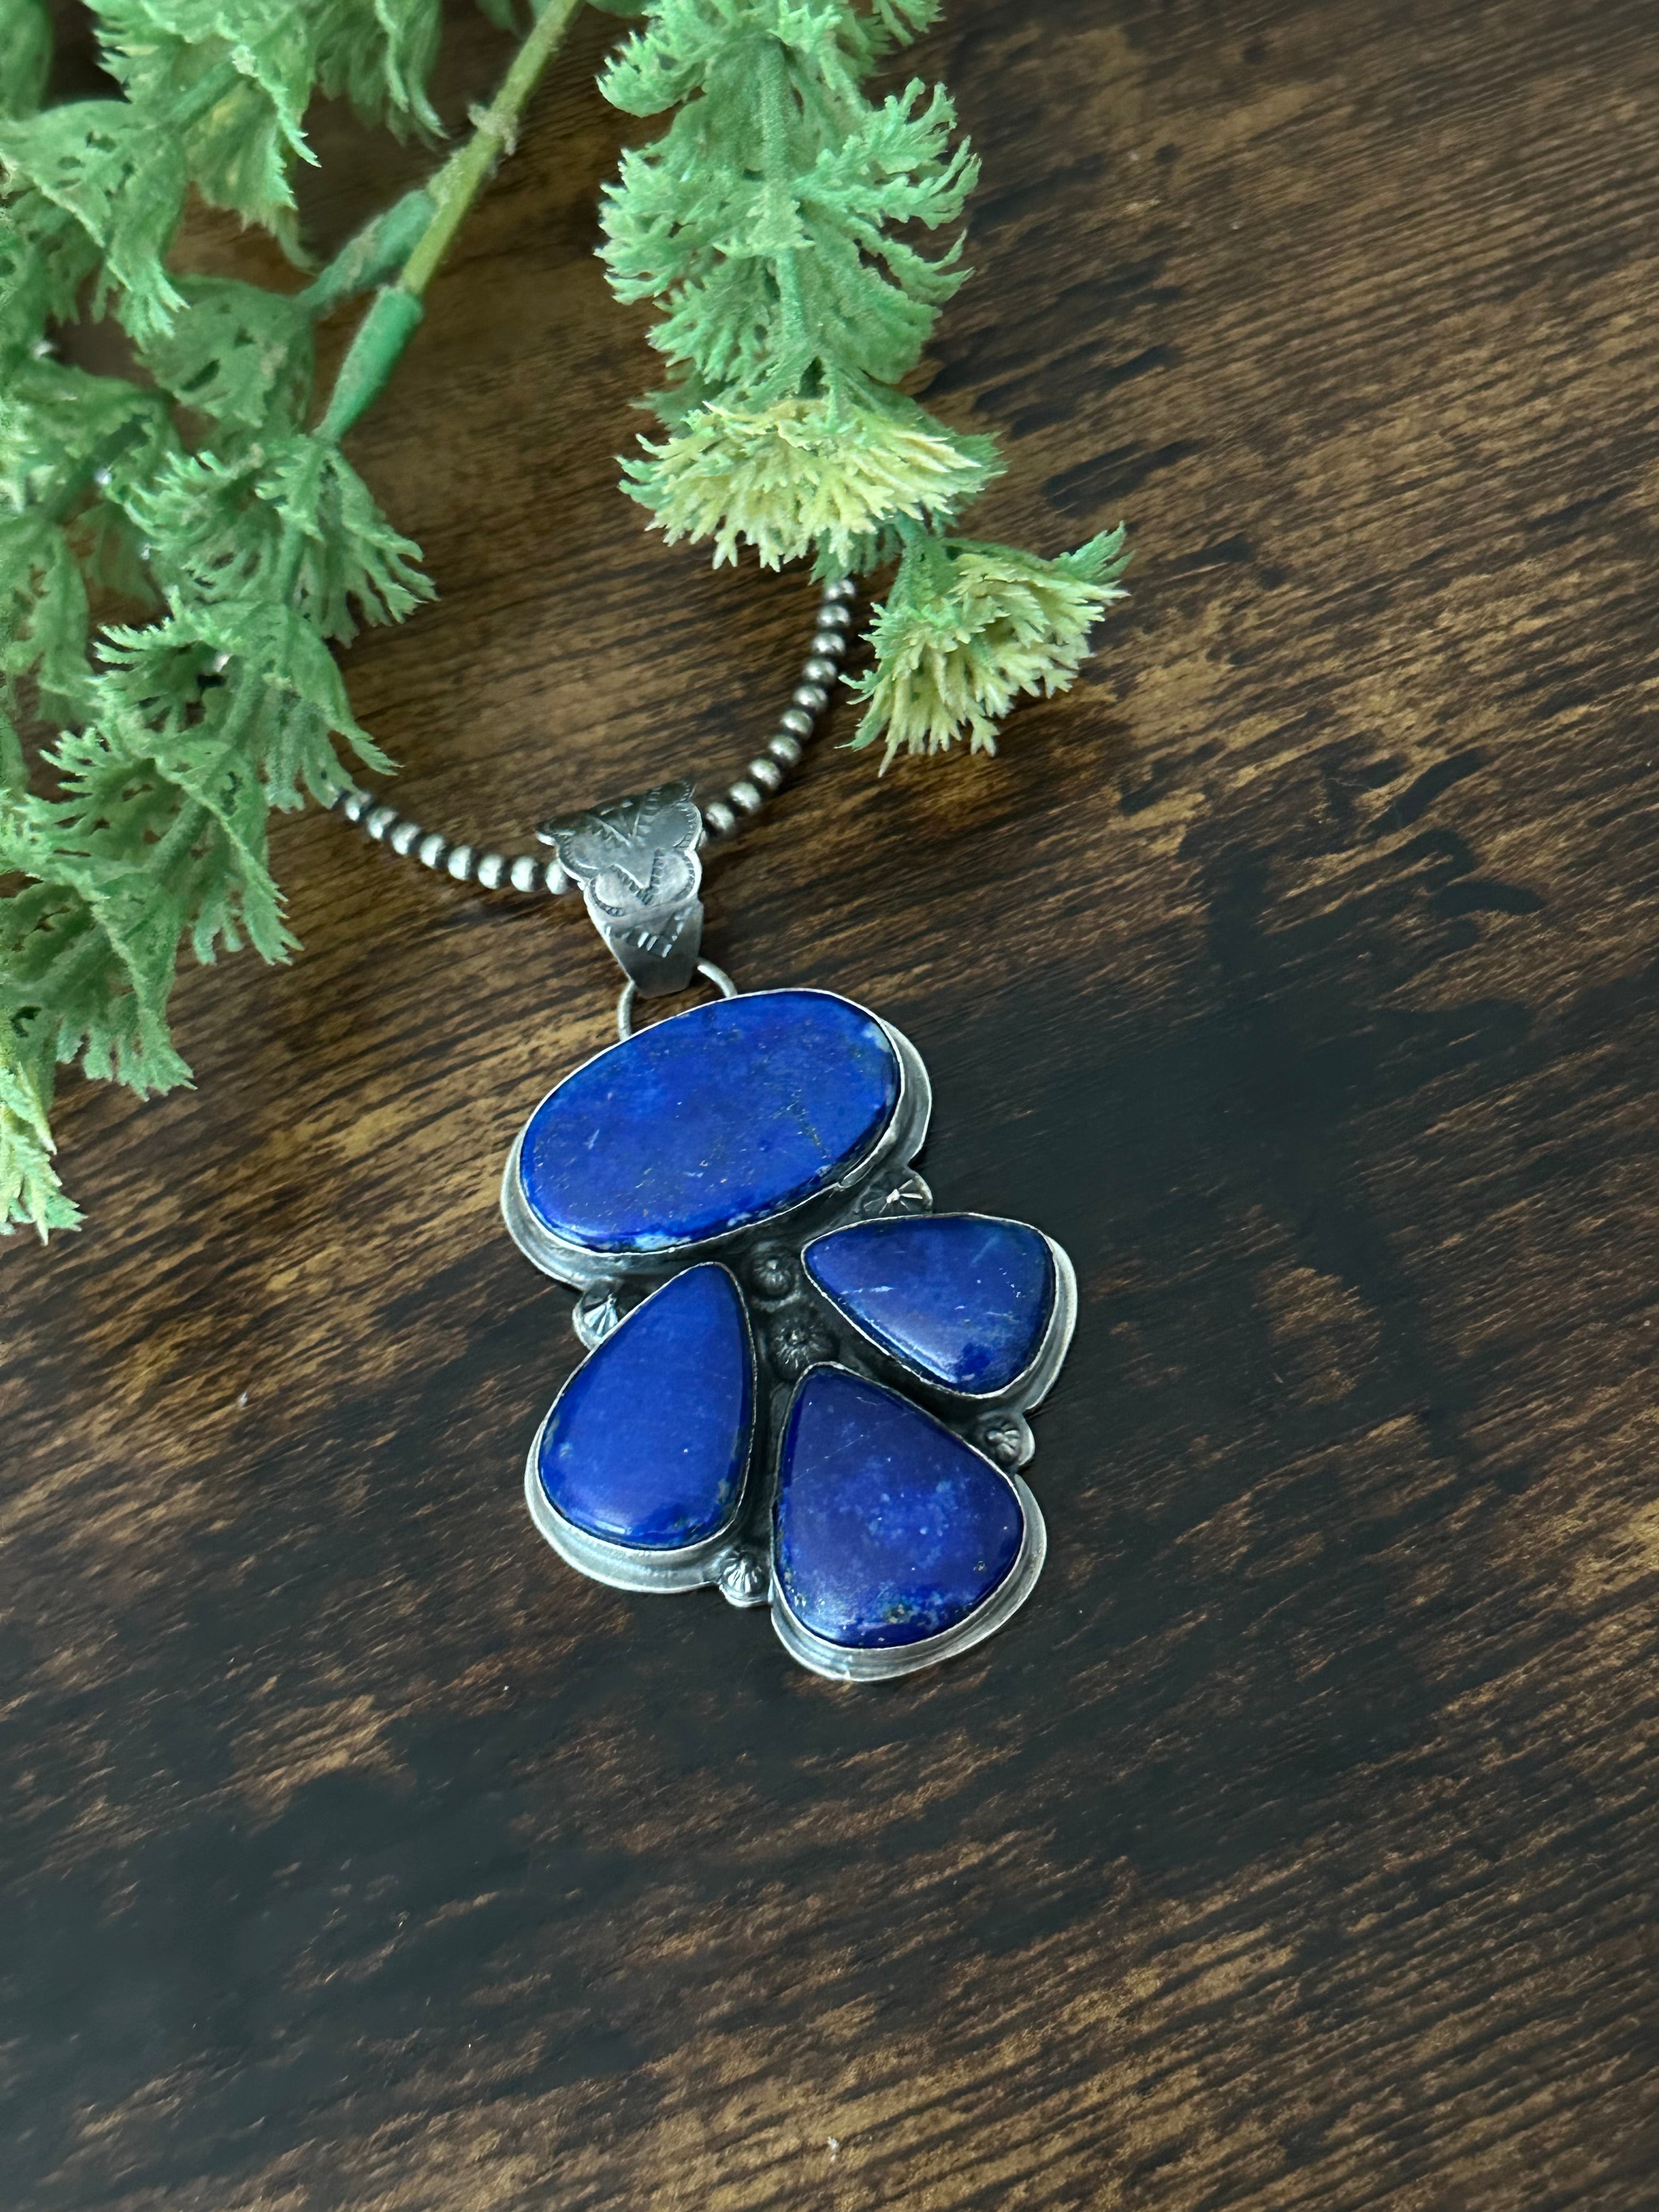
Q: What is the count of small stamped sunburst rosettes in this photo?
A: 6